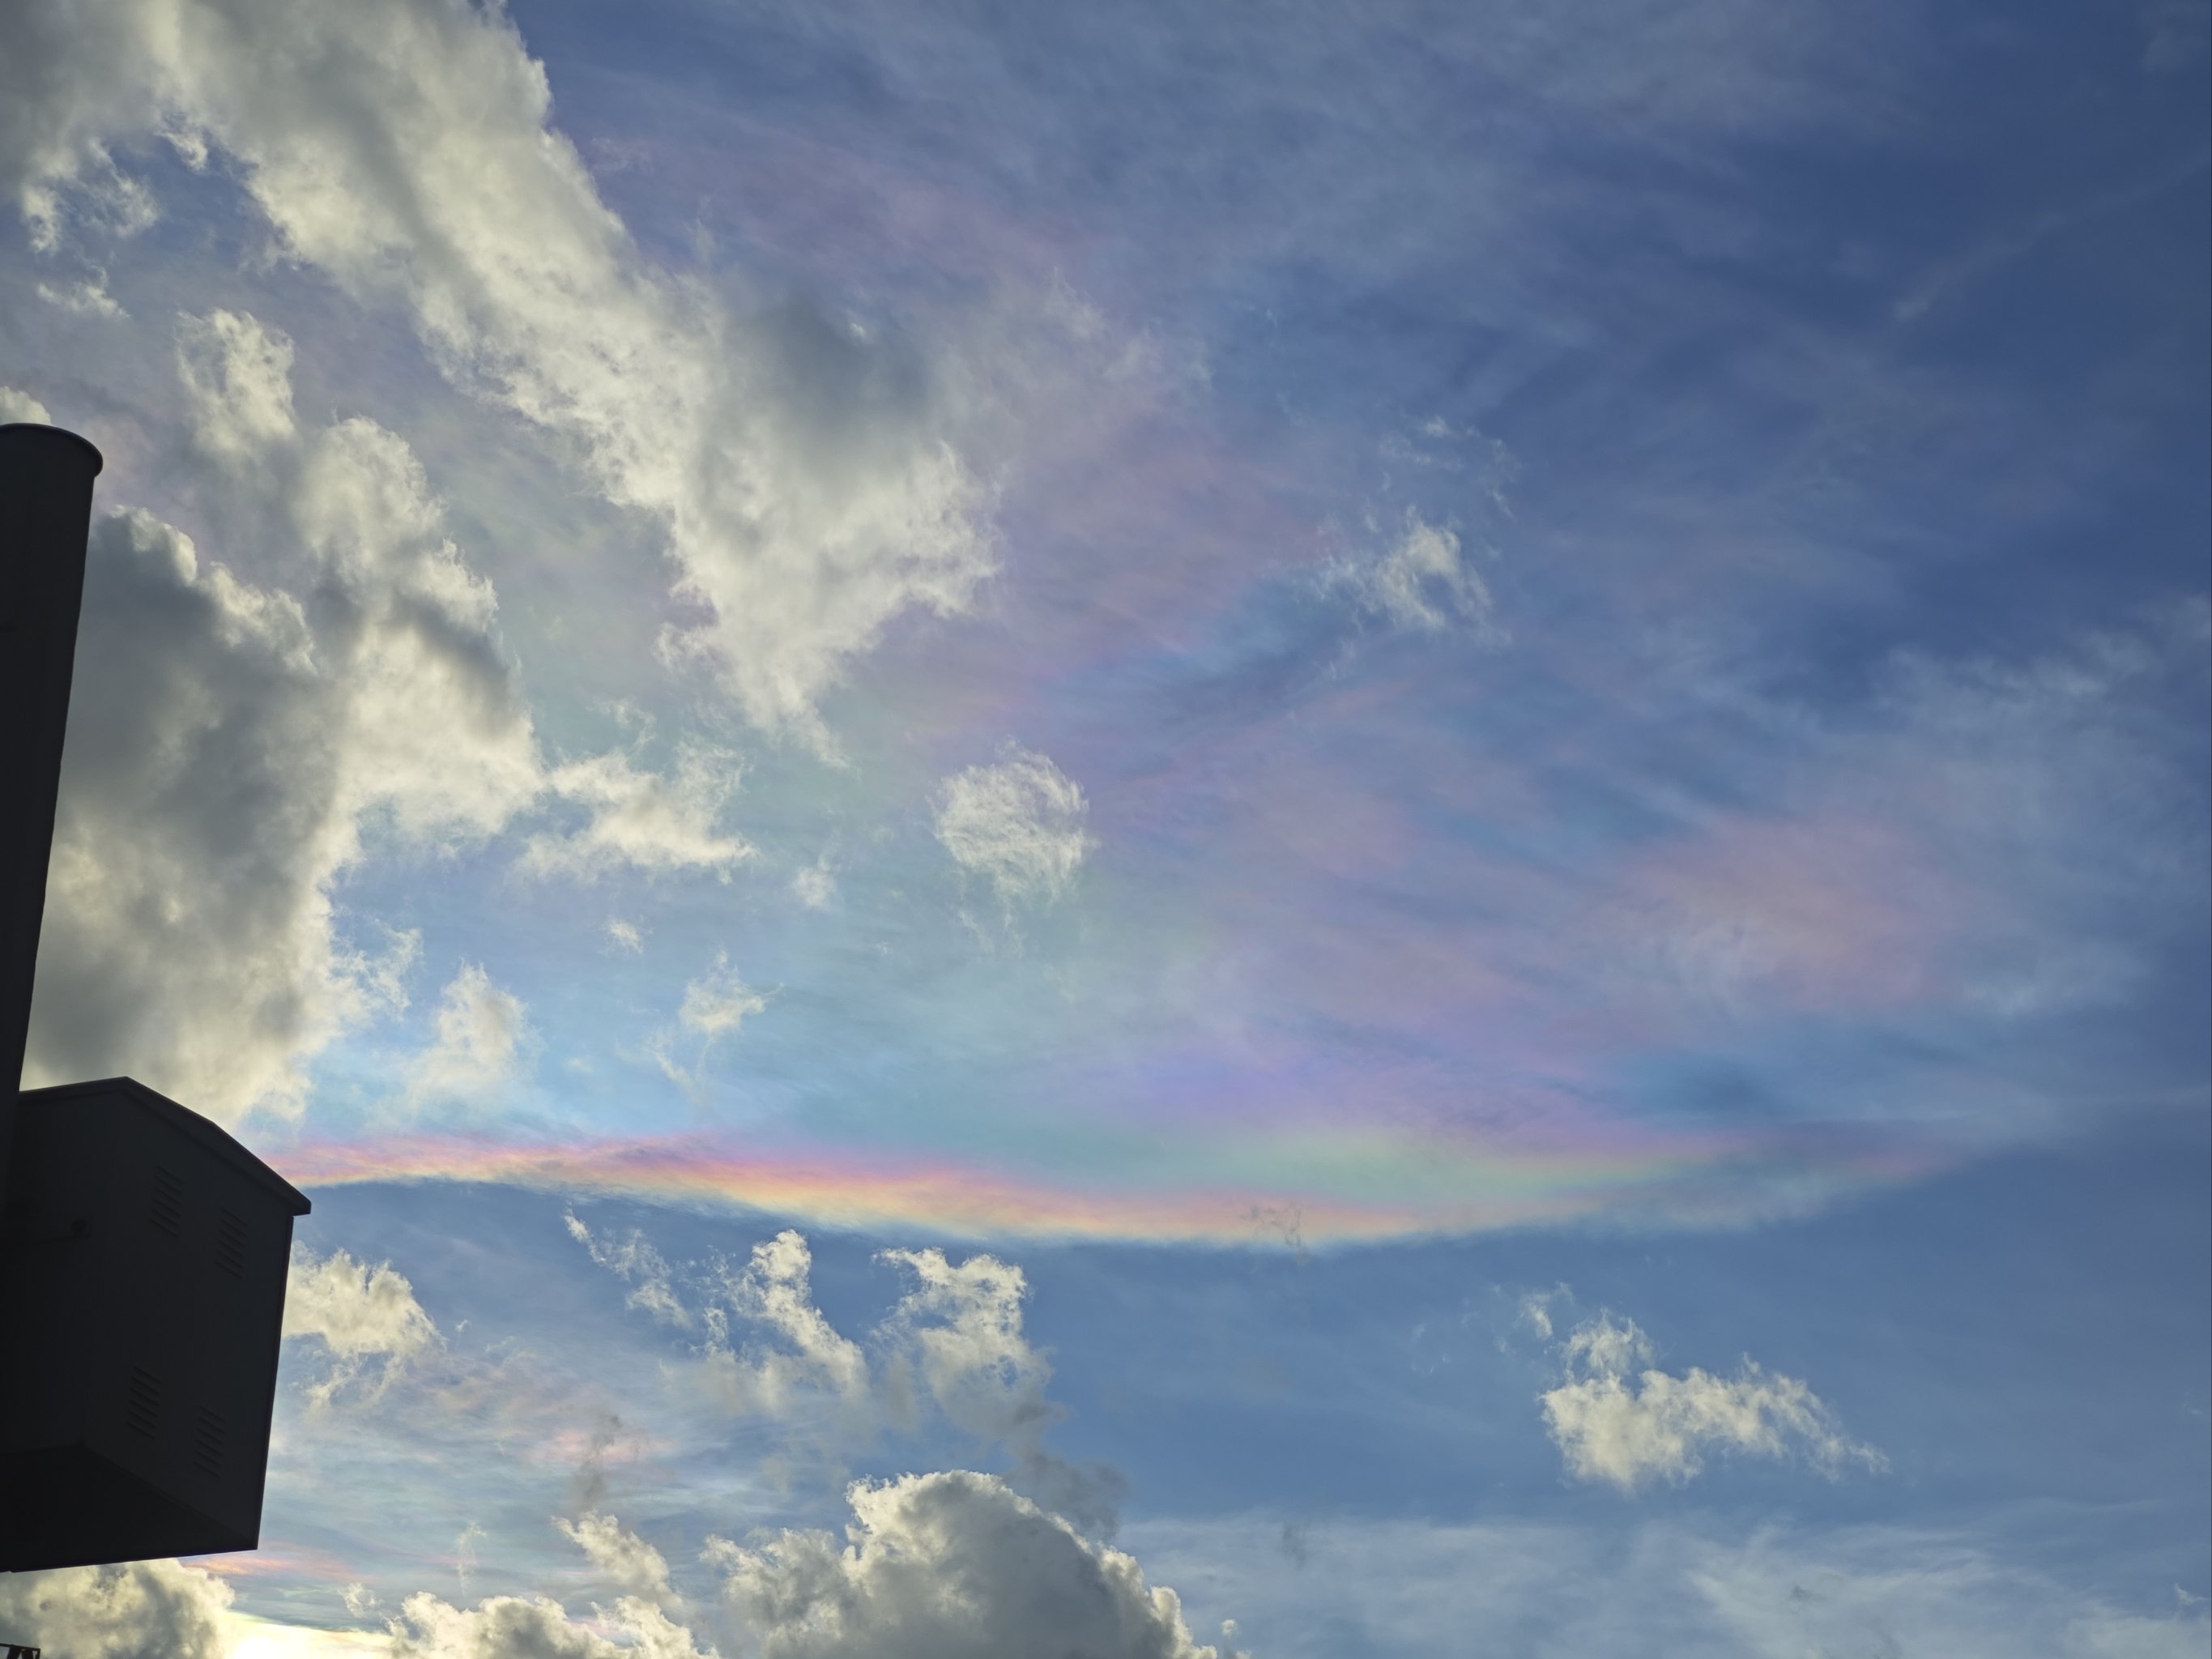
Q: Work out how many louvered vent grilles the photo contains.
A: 4